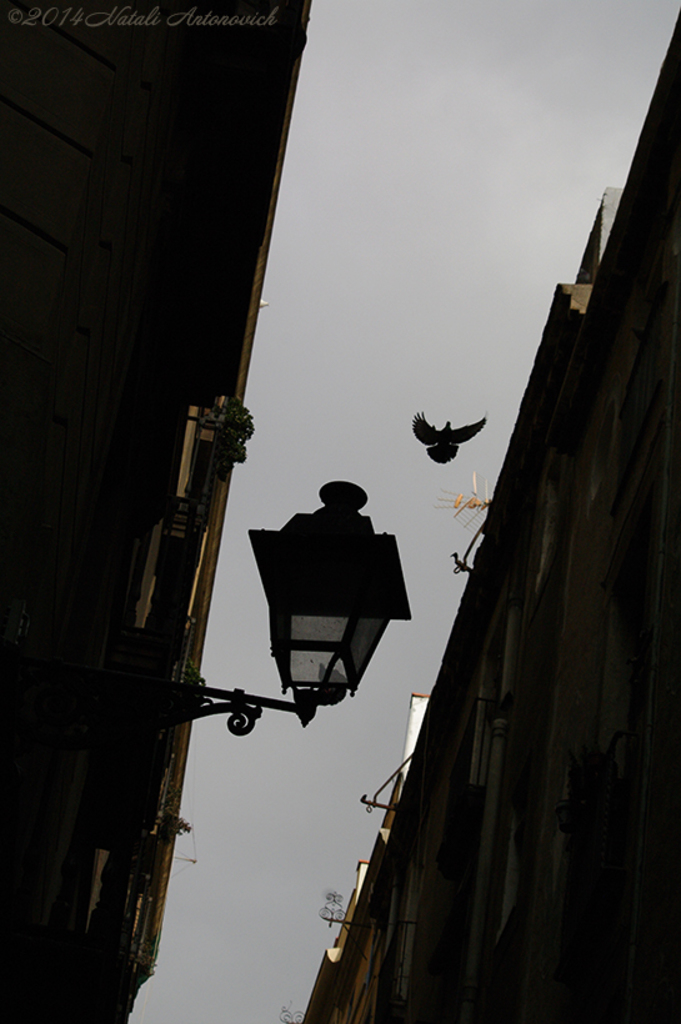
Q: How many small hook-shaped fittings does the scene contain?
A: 2